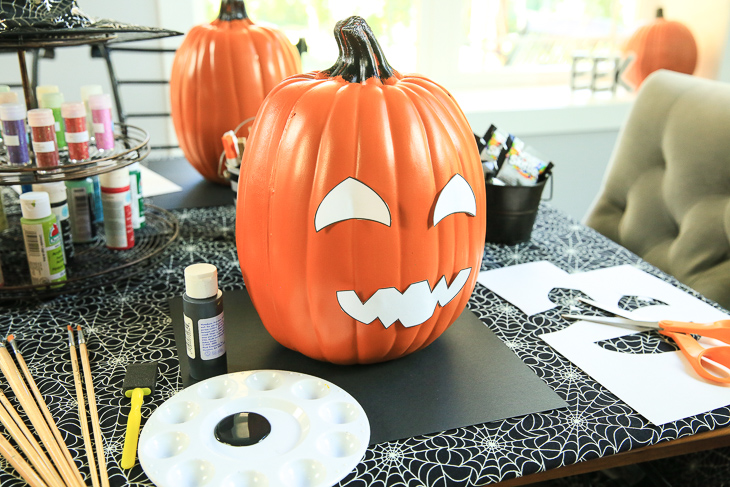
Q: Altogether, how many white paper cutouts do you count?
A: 3